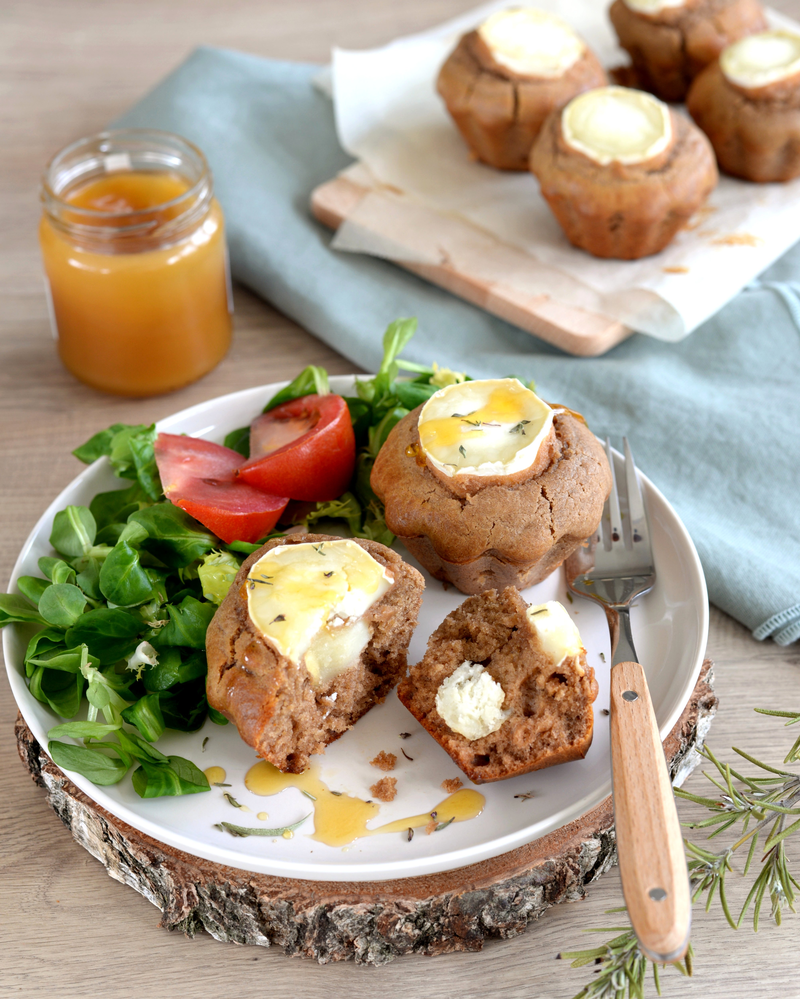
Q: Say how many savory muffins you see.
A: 6